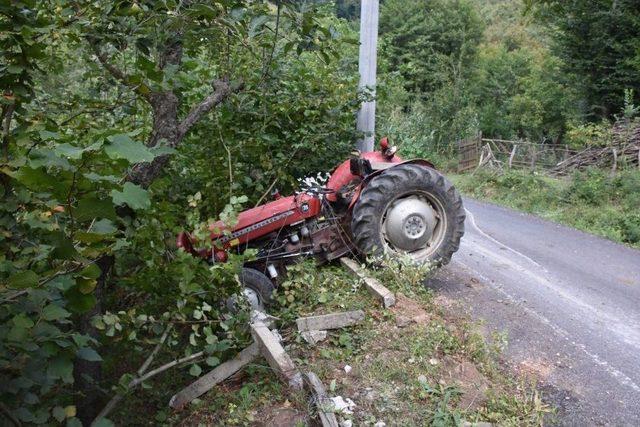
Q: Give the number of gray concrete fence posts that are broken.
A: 5